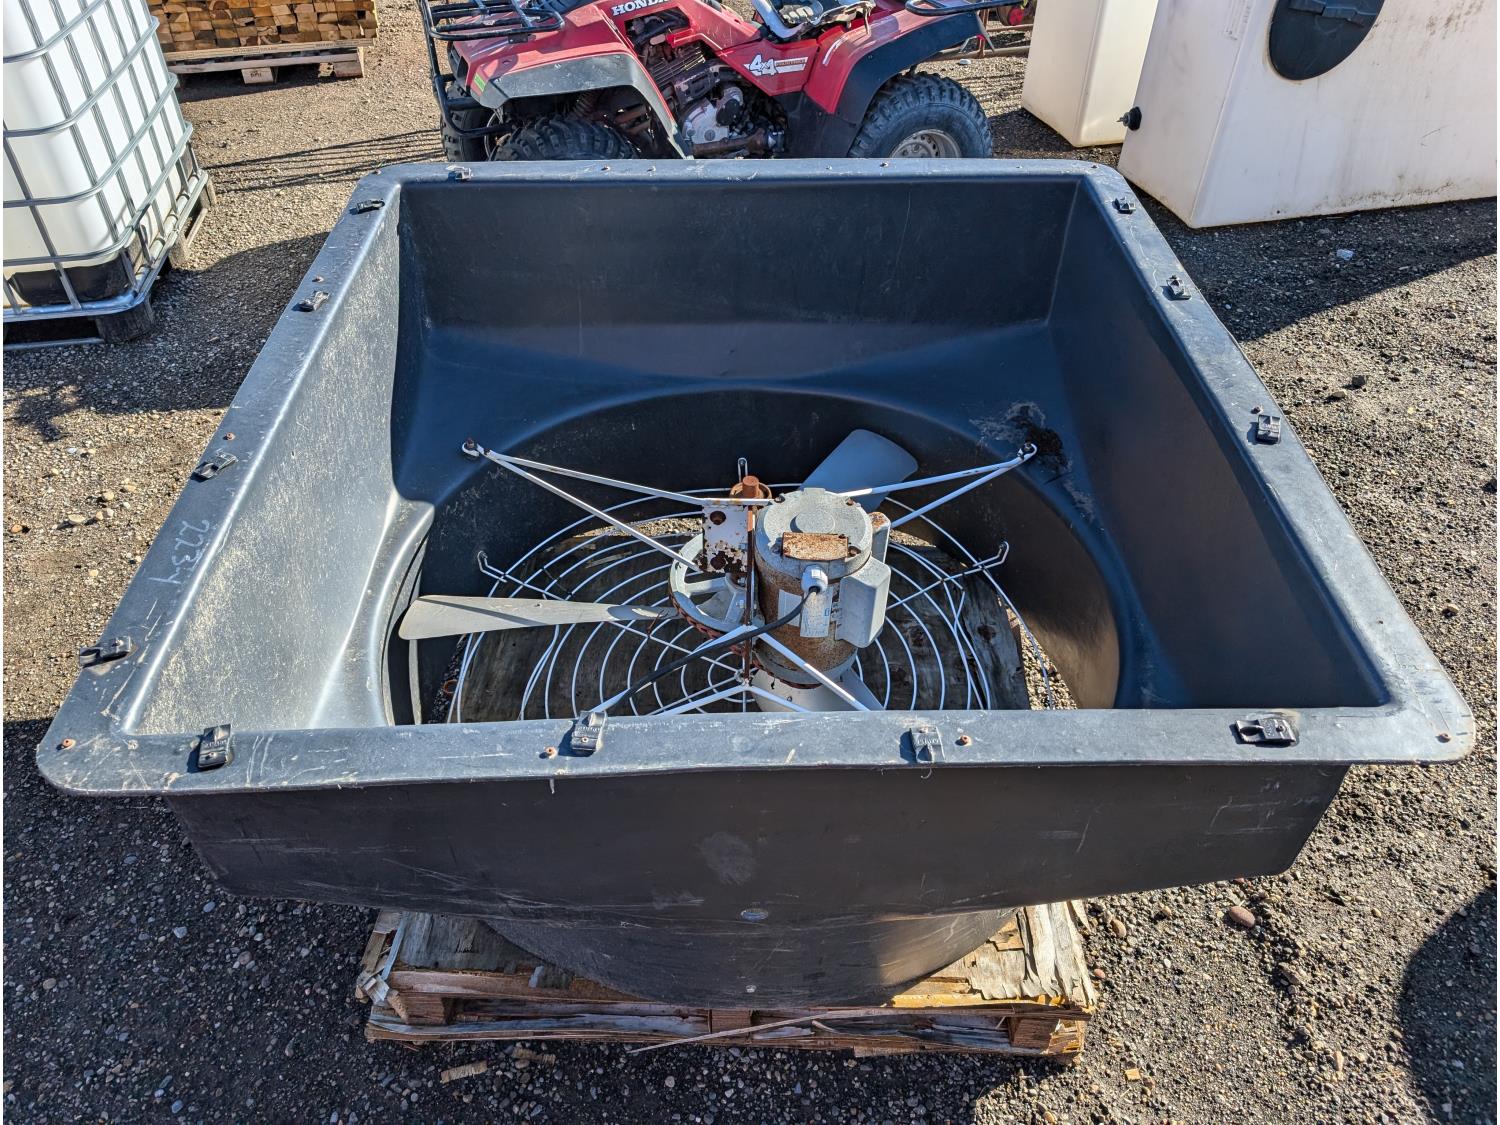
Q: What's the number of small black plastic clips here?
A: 12